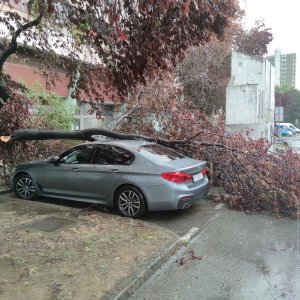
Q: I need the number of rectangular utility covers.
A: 1